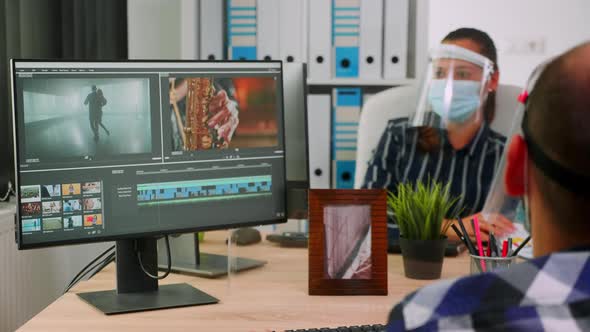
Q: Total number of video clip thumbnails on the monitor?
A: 12